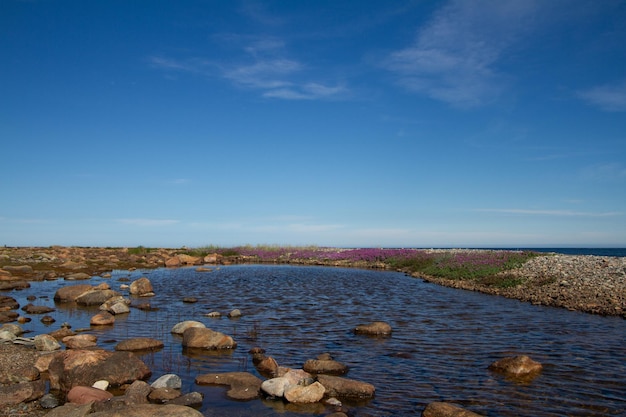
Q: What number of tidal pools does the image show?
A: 1